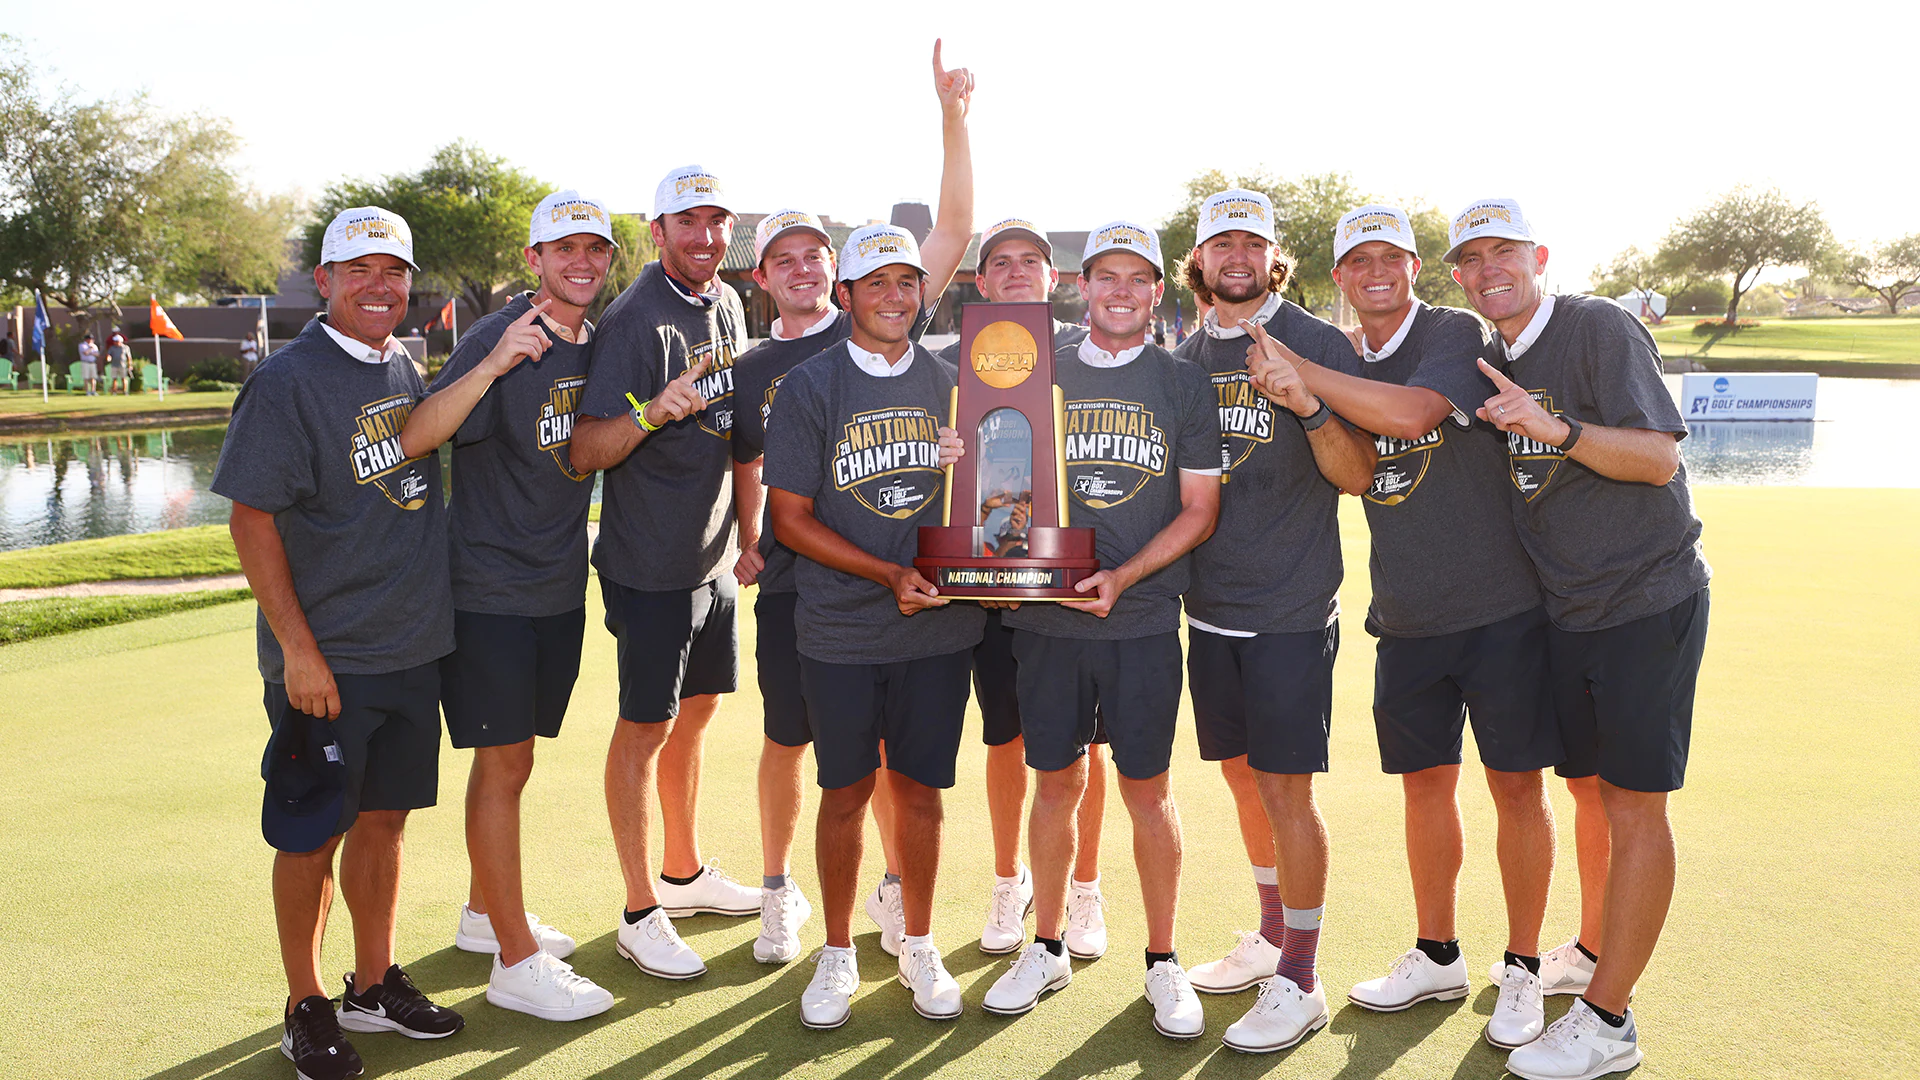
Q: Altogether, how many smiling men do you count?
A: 10